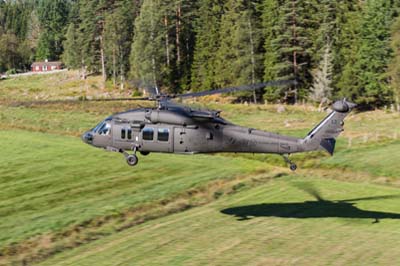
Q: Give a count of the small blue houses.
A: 0